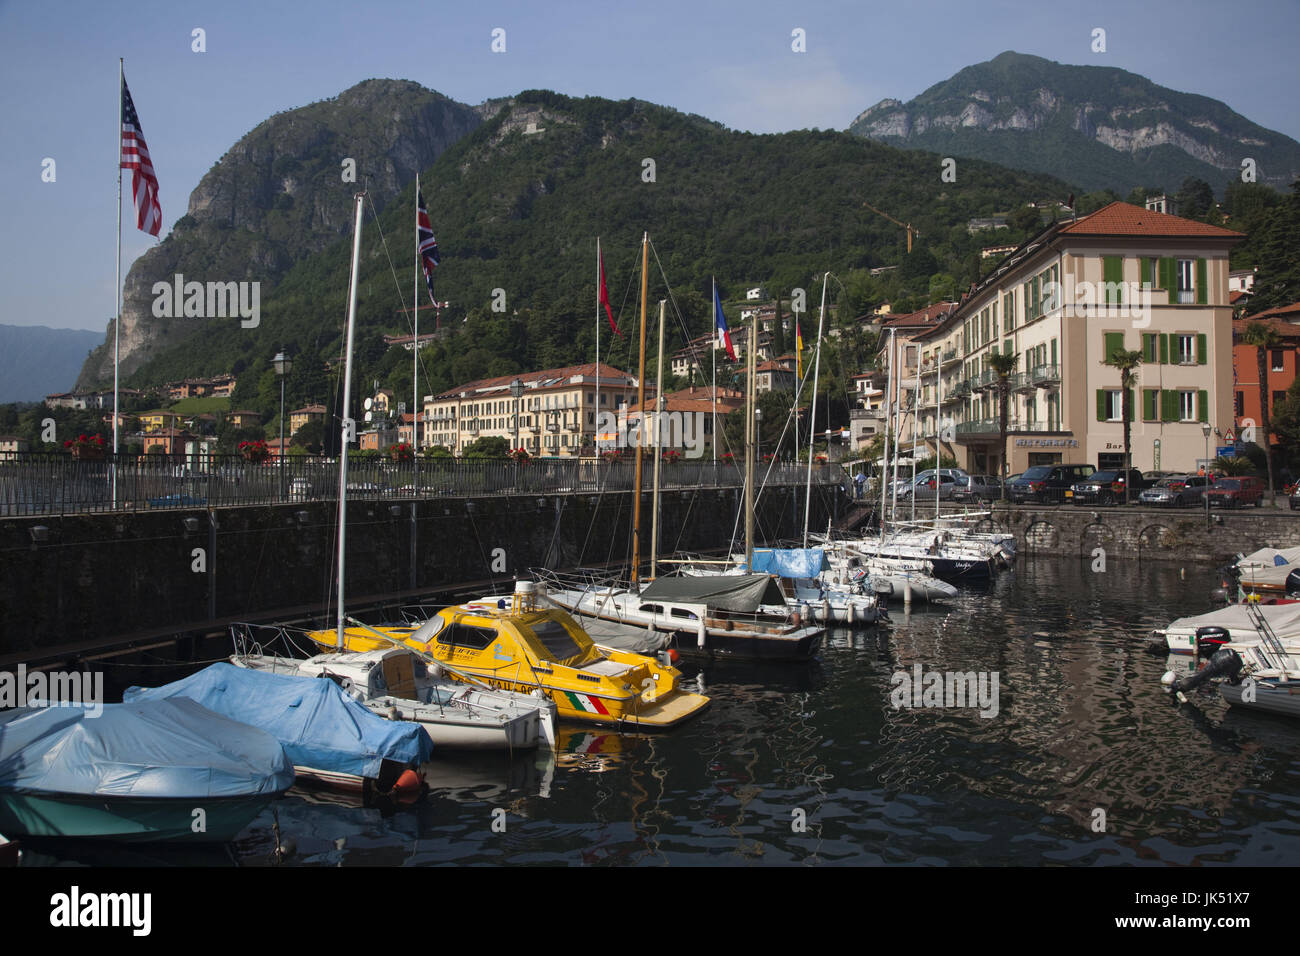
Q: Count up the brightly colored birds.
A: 0